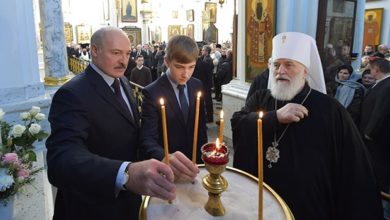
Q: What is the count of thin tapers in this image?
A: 4